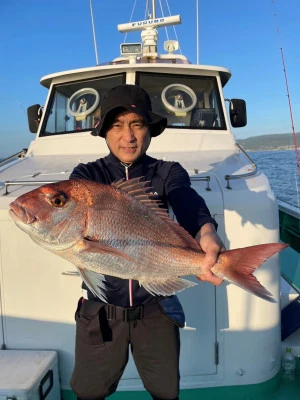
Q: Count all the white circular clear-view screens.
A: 2